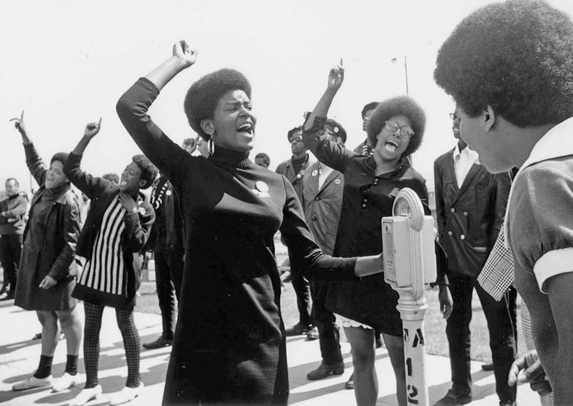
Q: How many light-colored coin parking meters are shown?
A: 1